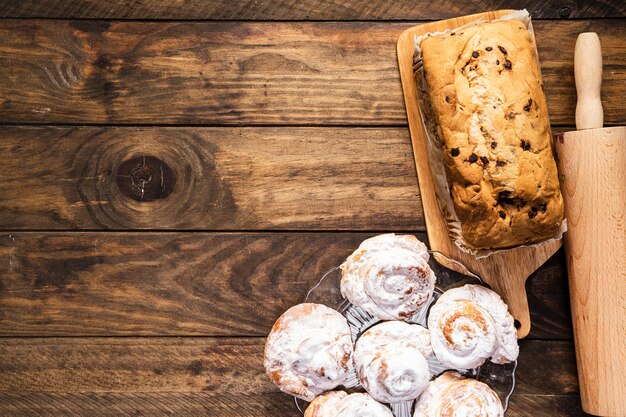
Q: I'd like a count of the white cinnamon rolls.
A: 6